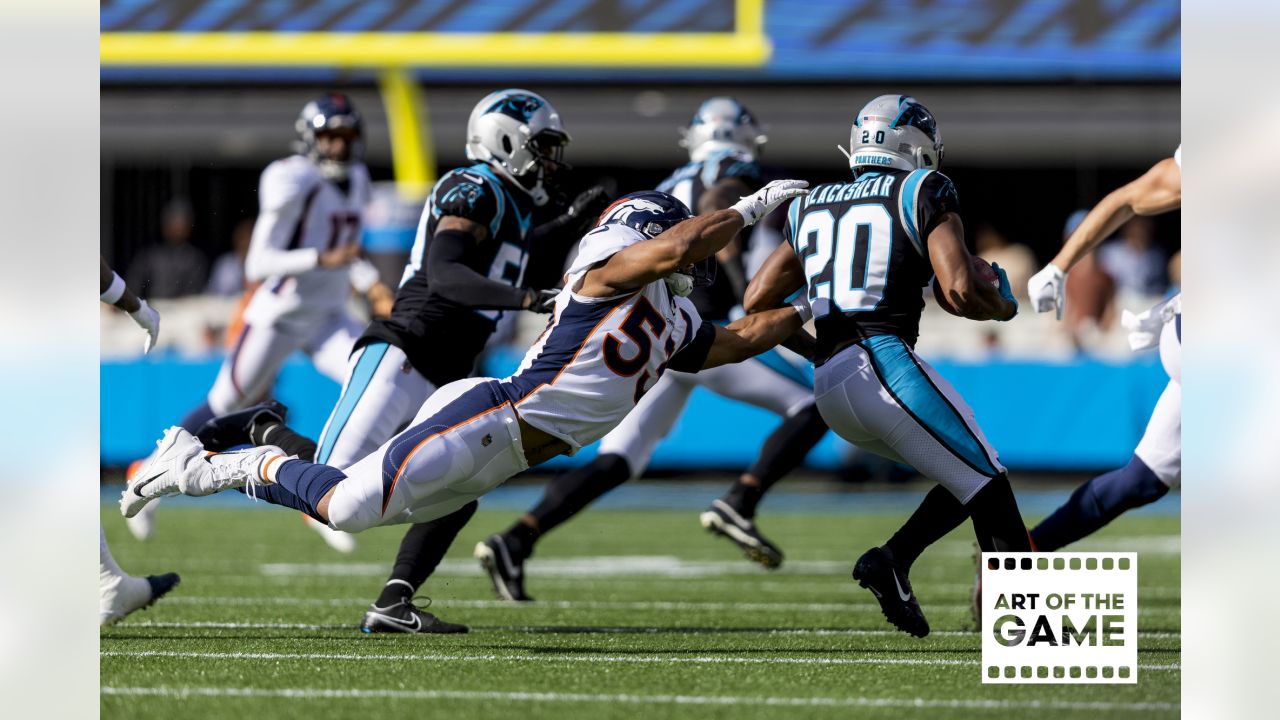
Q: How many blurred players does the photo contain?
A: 2